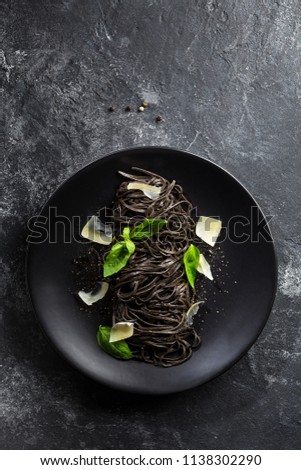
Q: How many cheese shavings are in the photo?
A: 7